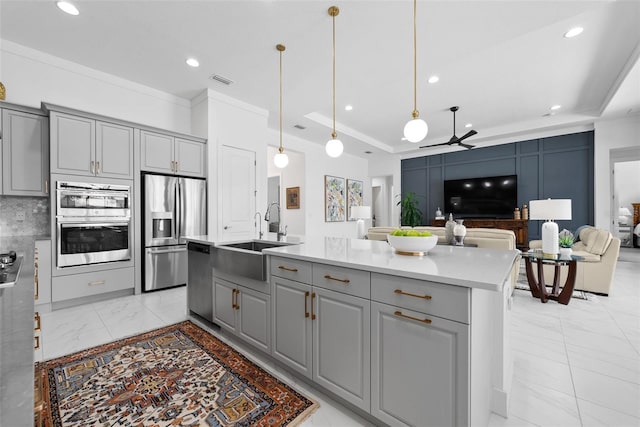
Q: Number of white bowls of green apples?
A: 1